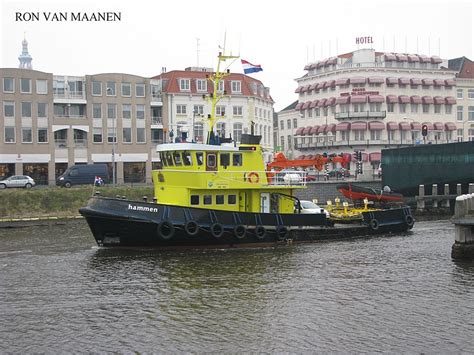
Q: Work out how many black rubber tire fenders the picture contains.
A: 8